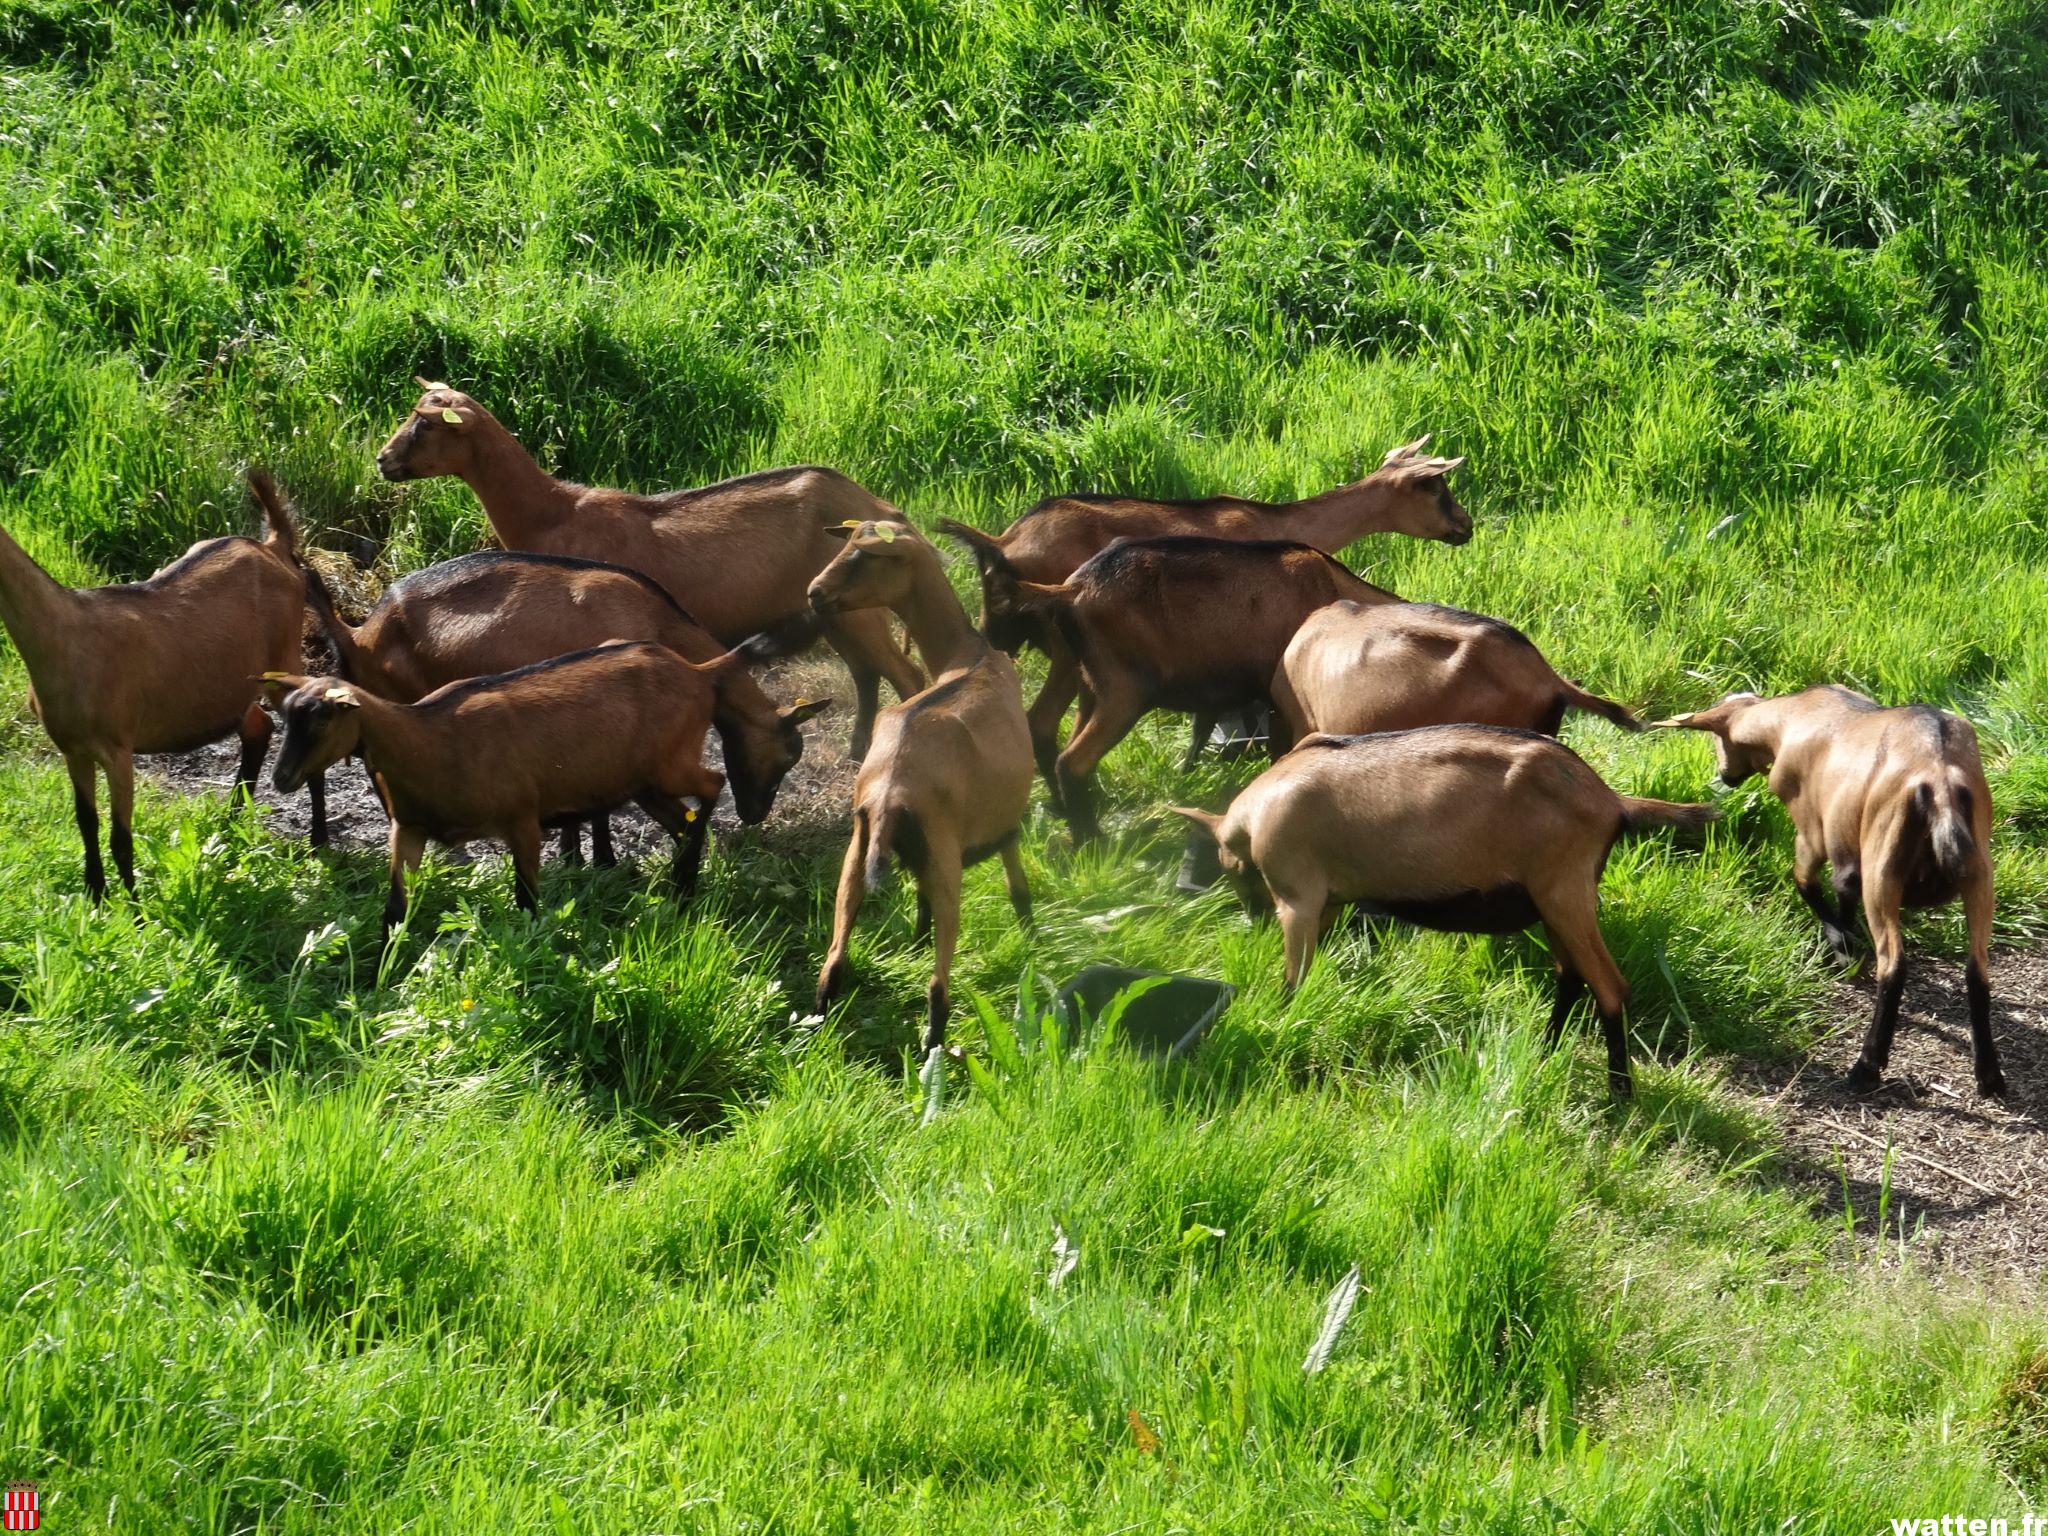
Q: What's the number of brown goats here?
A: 10